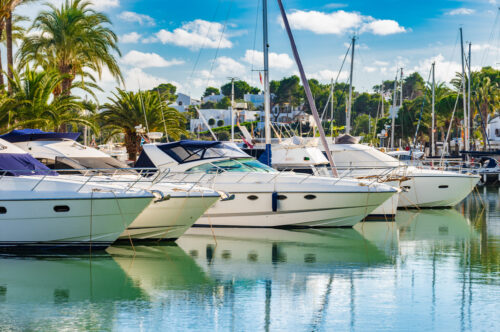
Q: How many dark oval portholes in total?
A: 7